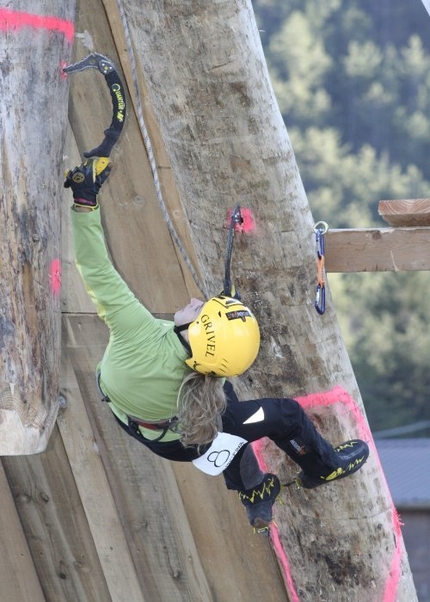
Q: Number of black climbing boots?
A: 2